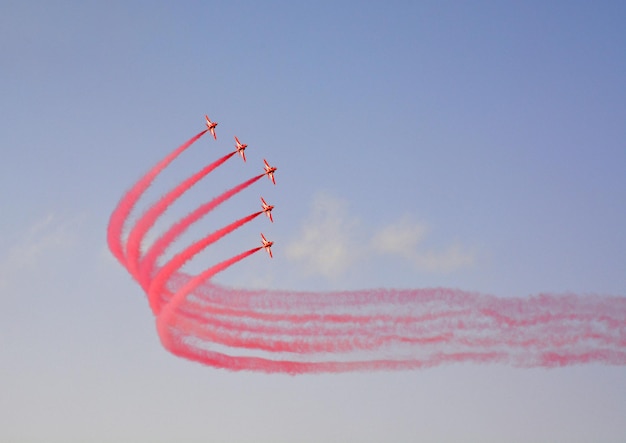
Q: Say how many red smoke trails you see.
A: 5